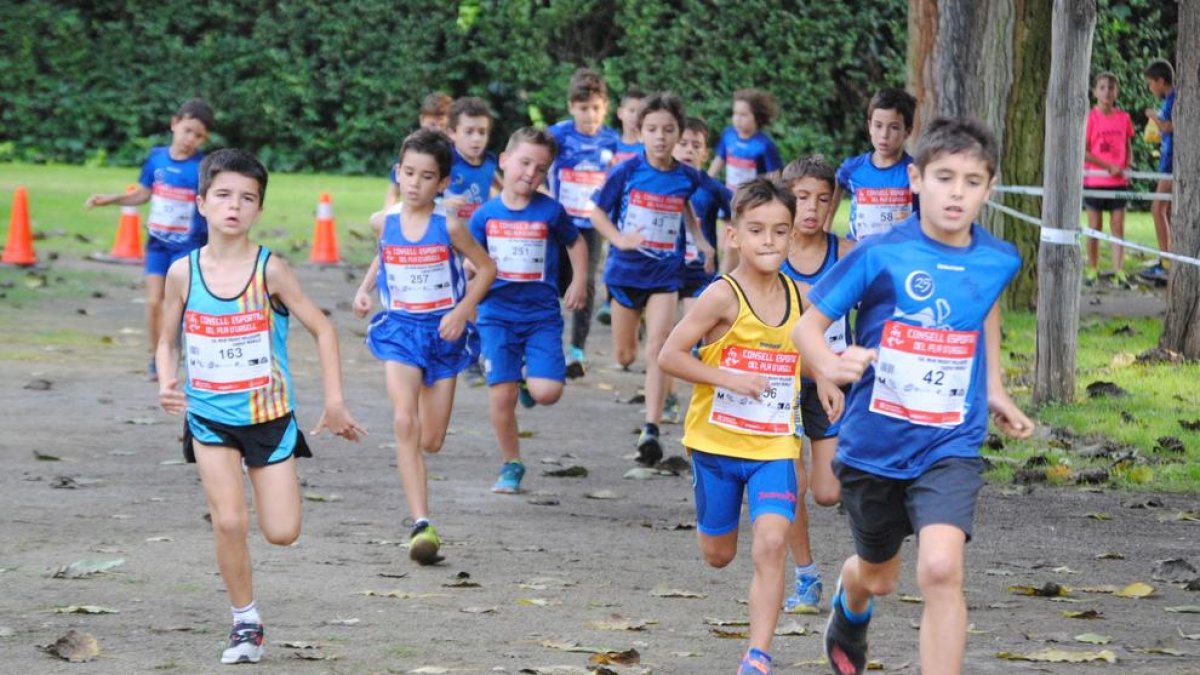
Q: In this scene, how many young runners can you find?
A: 15